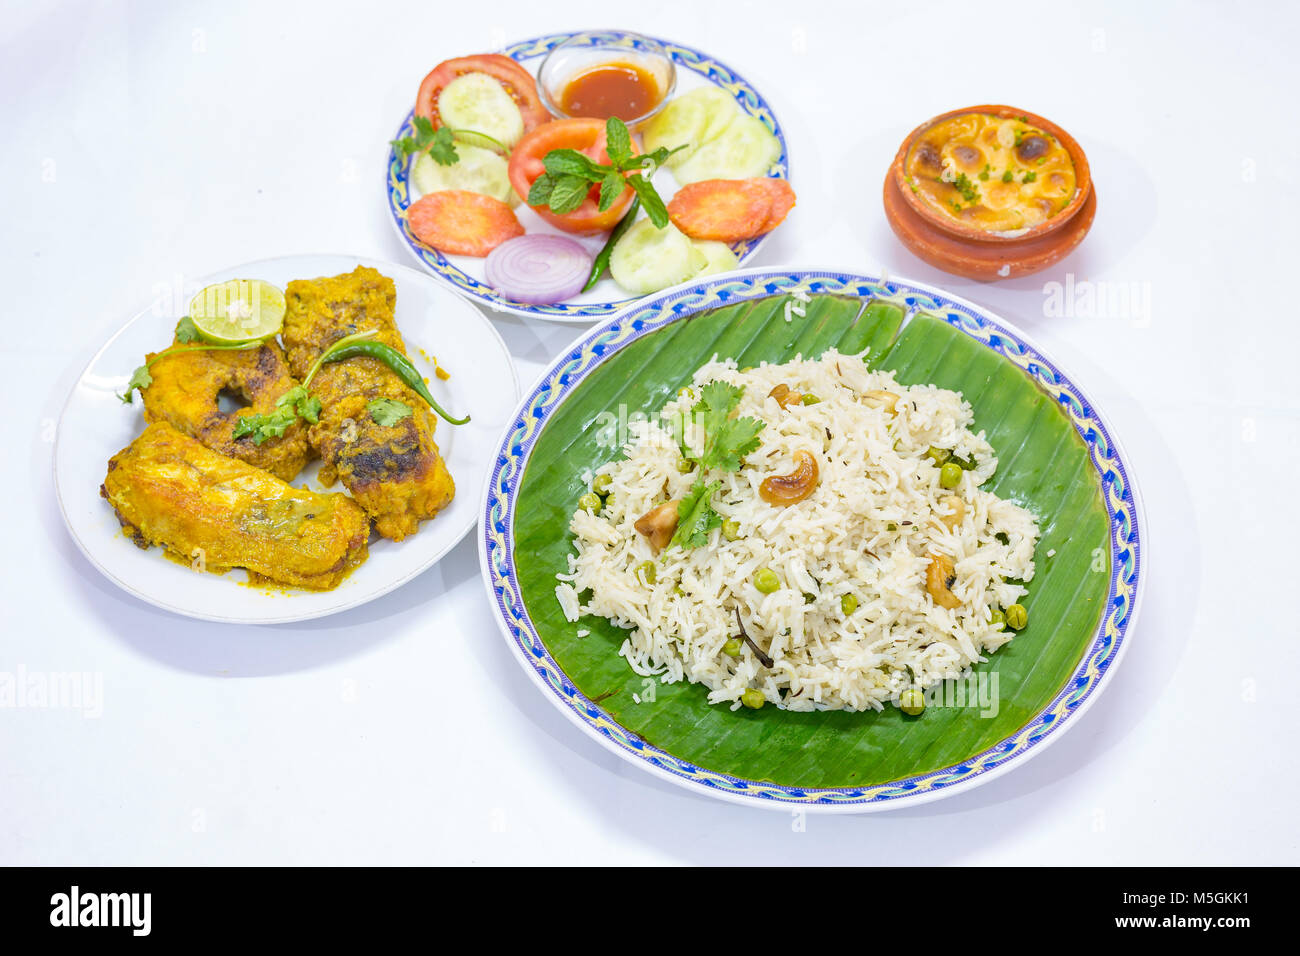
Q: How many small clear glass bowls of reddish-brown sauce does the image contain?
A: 1